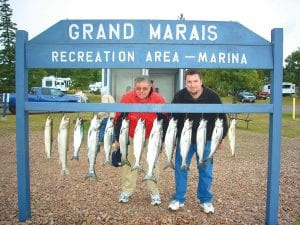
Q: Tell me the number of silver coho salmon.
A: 13